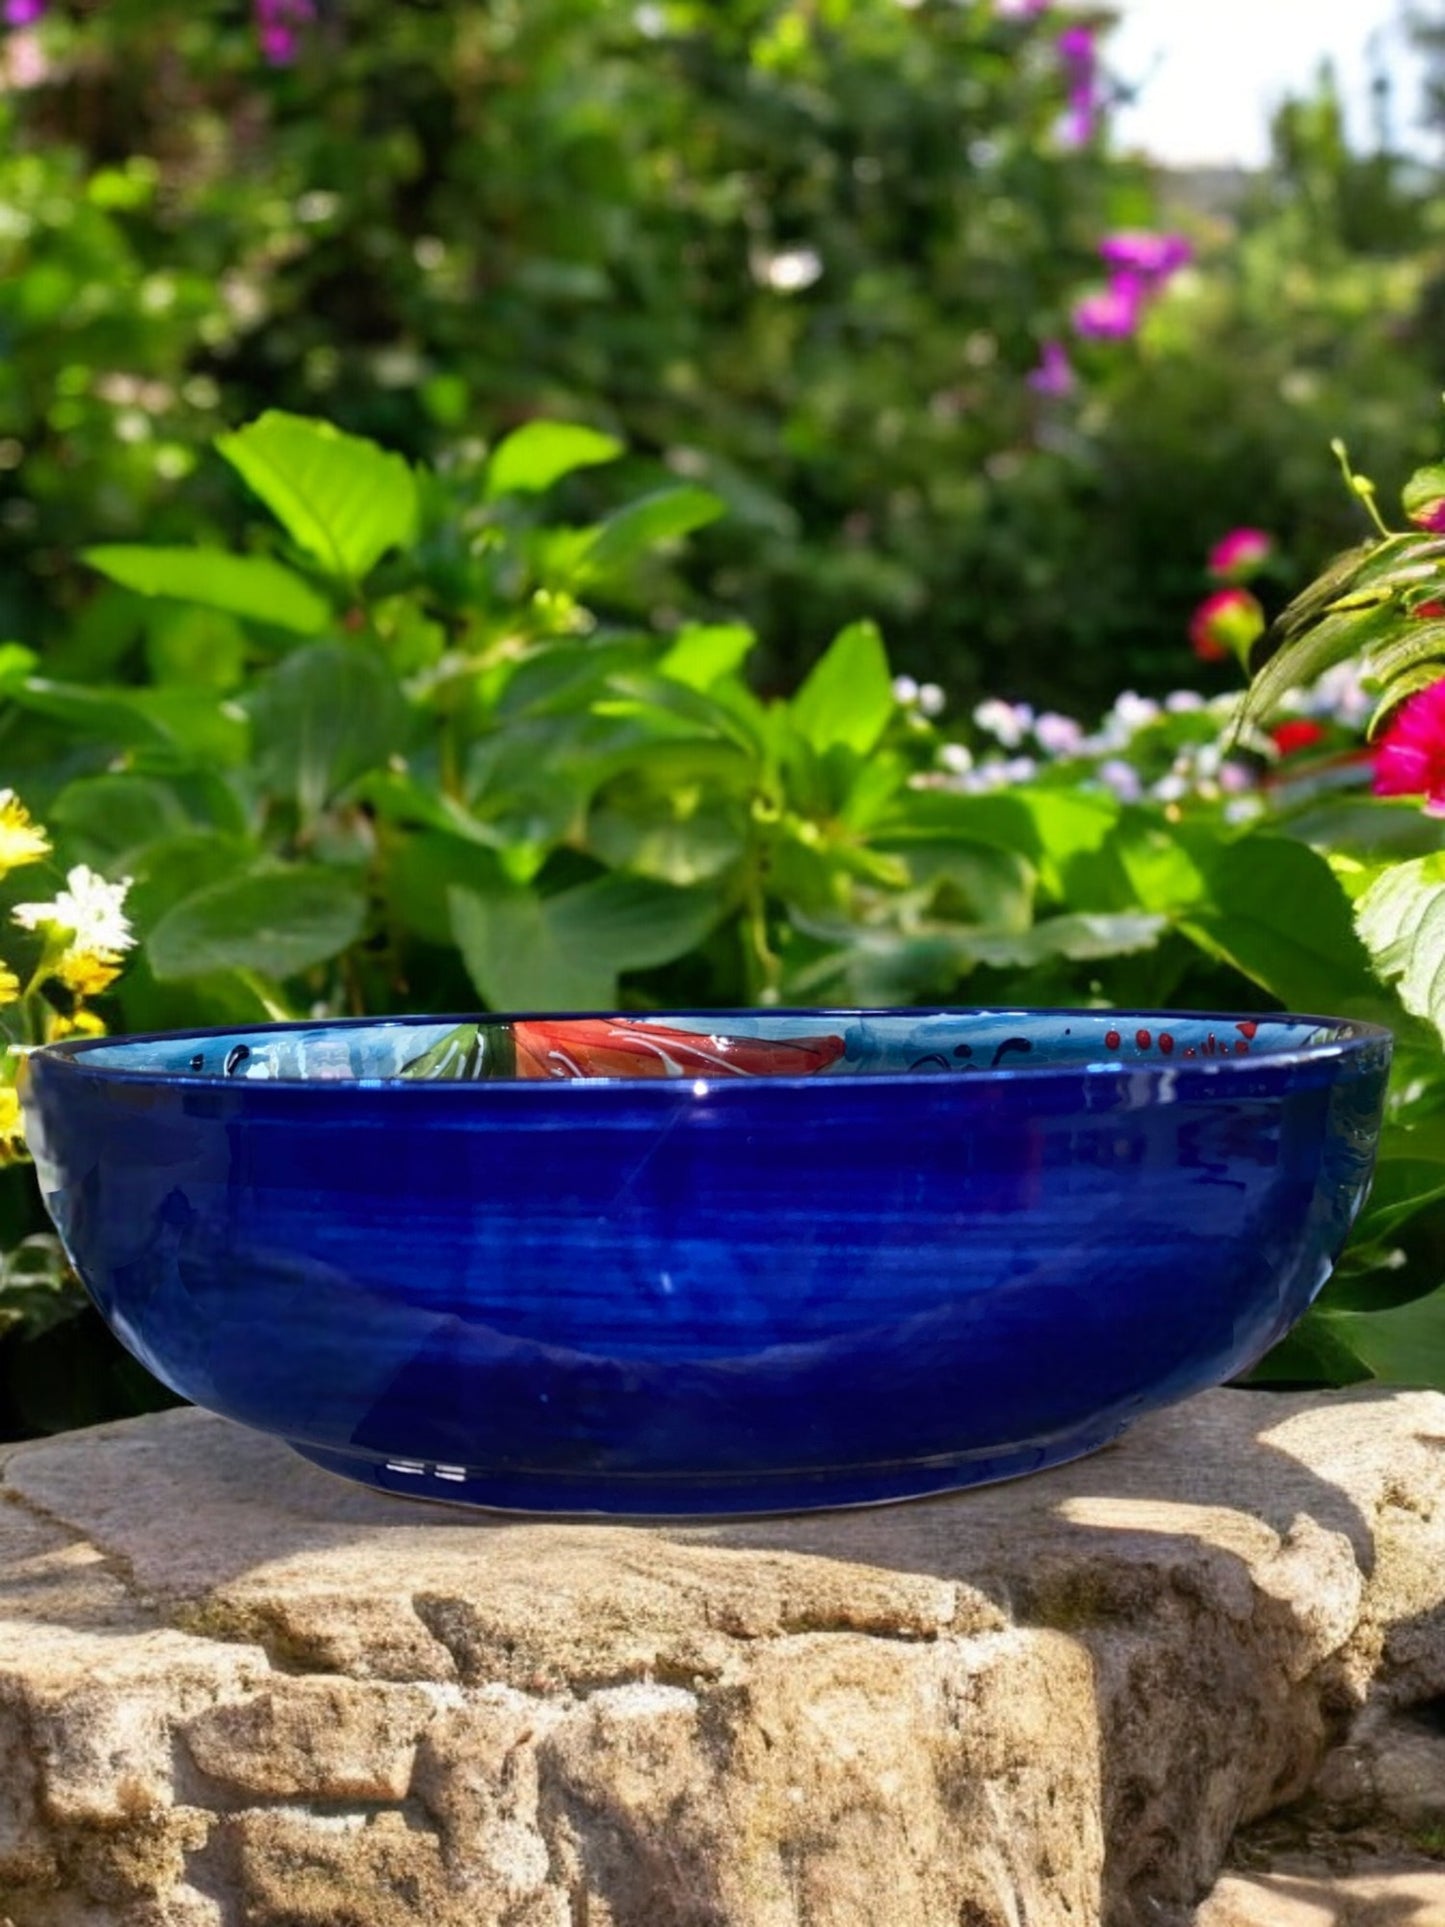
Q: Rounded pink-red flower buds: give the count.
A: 2